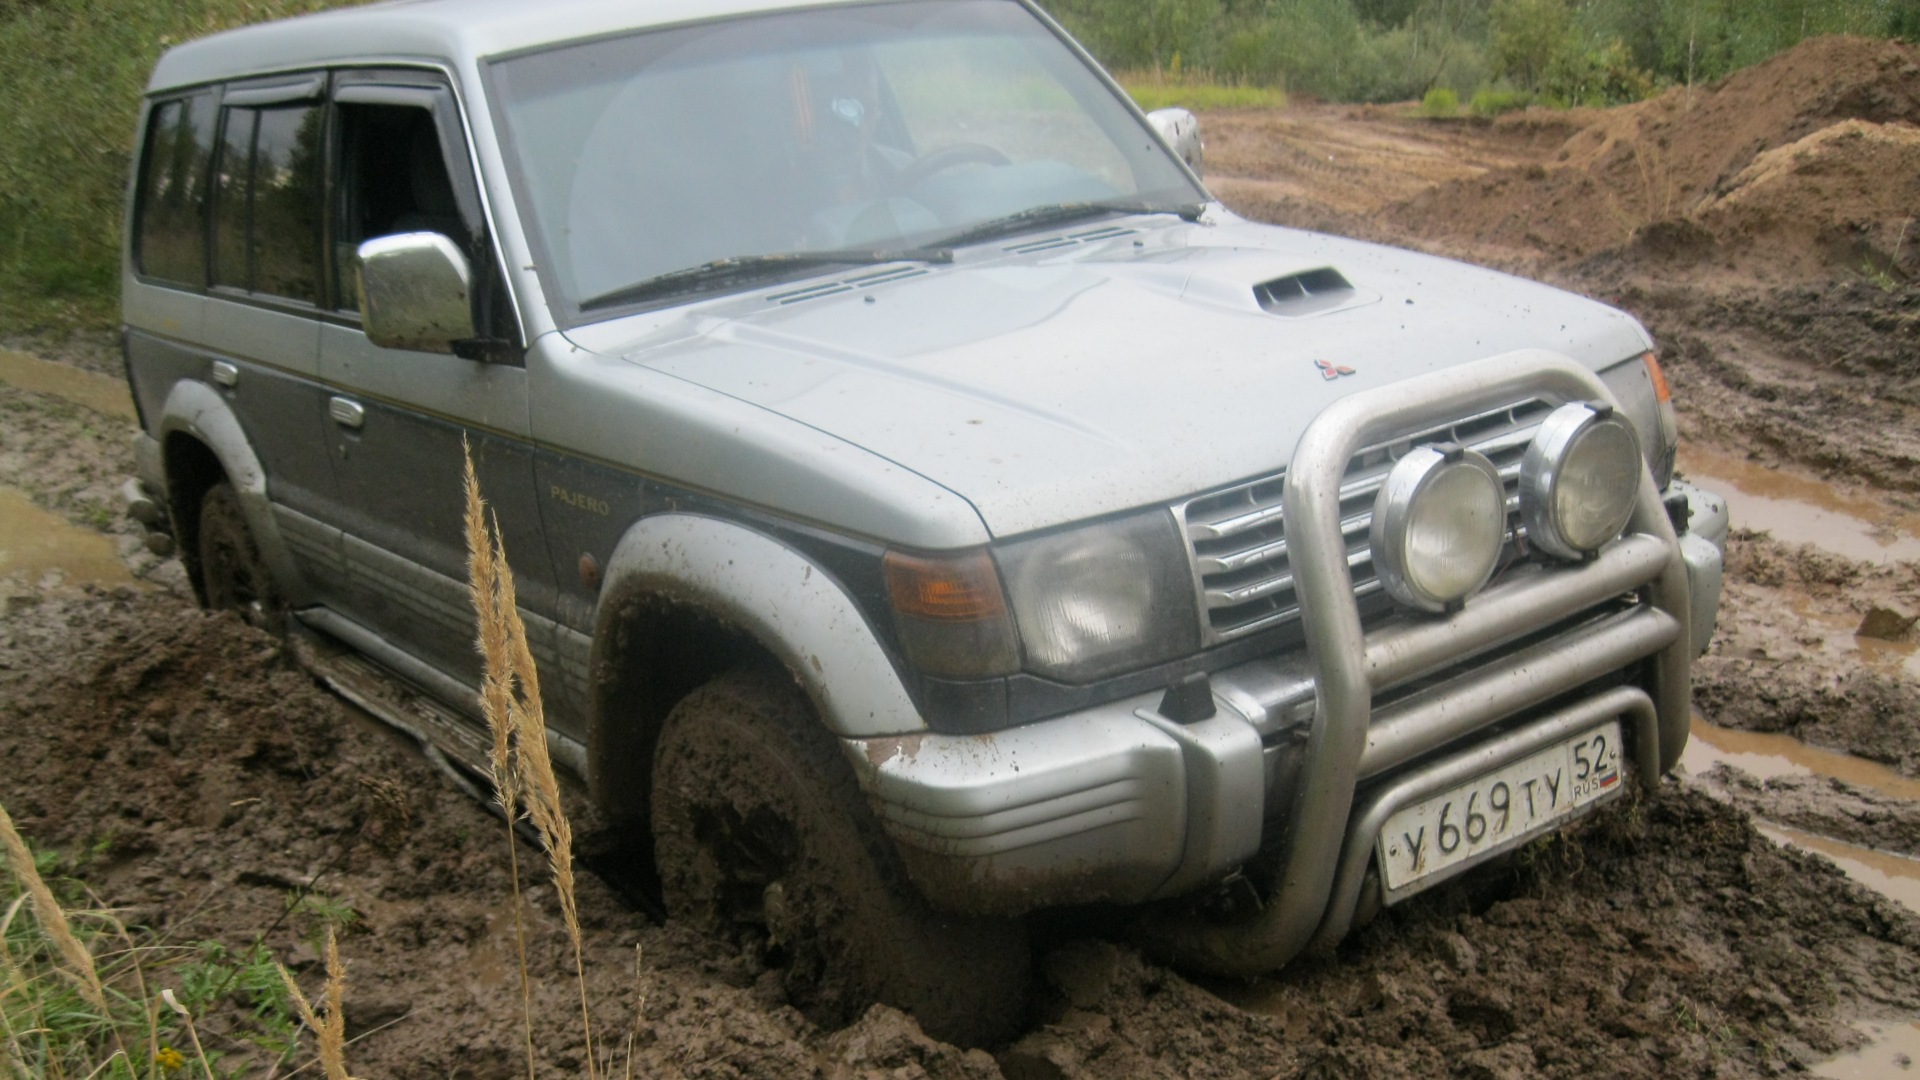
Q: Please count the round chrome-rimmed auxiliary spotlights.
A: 2